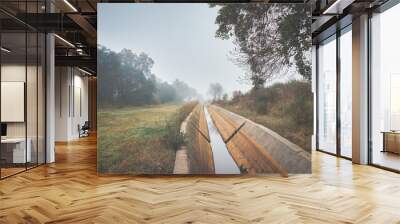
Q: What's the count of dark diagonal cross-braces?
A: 2